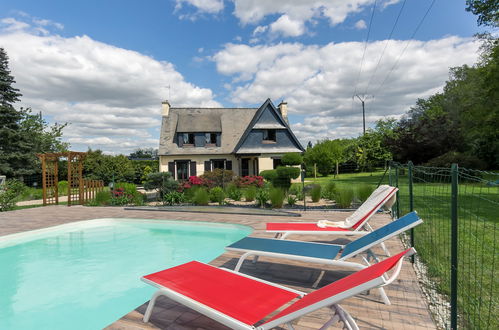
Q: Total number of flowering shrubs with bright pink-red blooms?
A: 3